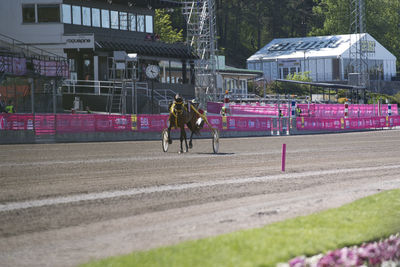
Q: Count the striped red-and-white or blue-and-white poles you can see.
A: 4